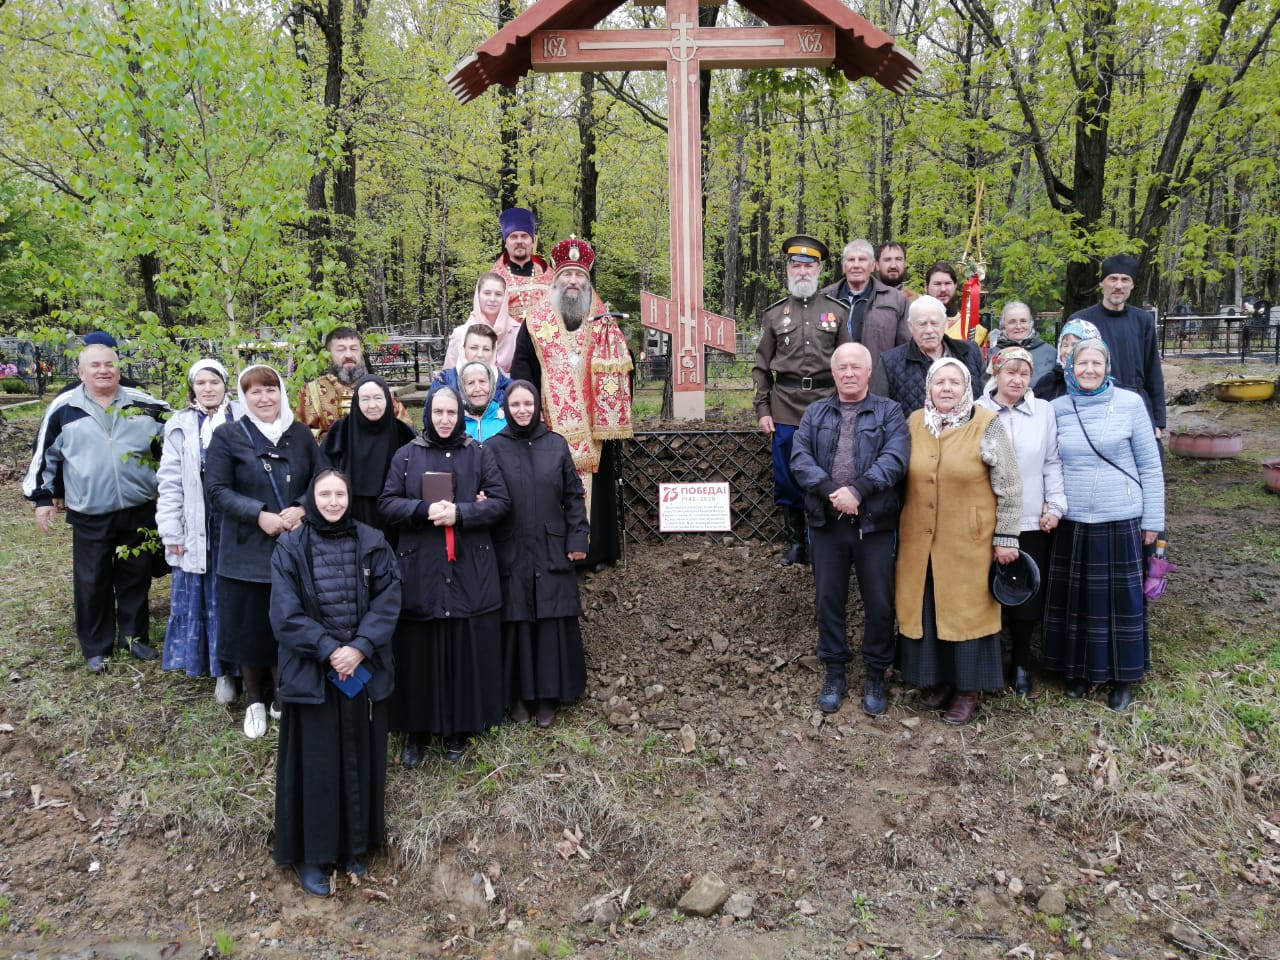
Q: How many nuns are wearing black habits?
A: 4